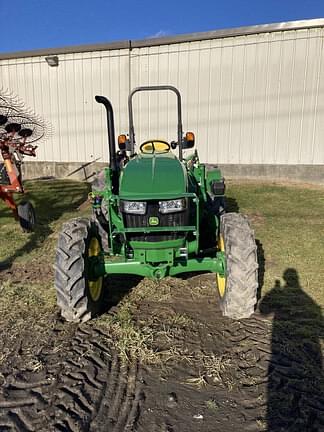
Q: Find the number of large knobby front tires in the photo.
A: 2